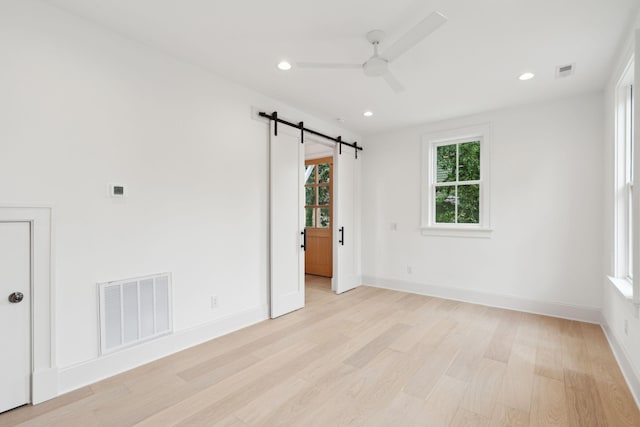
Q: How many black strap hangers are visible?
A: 4